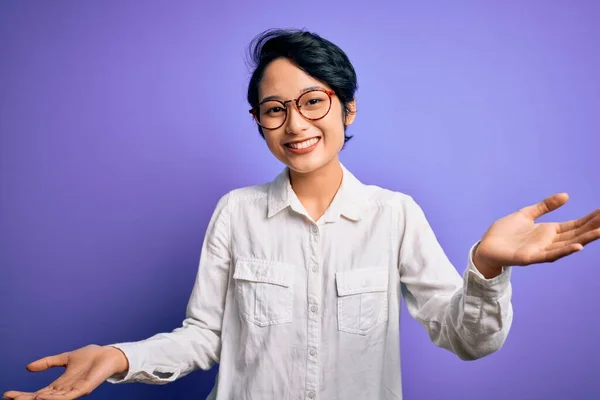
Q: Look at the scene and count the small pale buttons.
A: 5